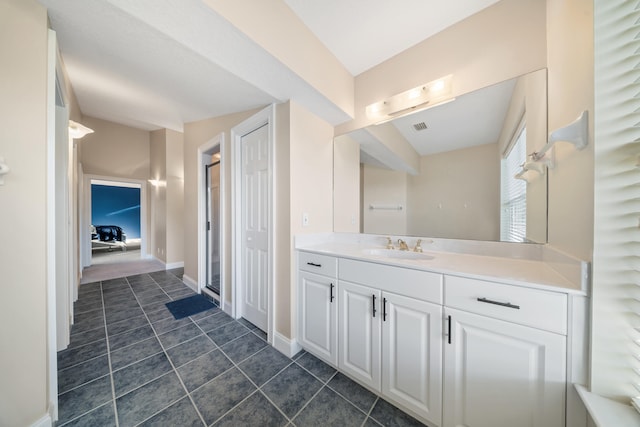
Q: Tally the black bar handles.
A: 6